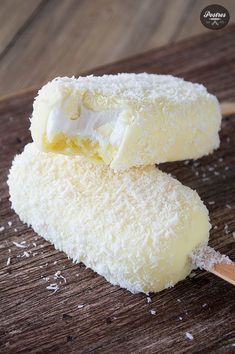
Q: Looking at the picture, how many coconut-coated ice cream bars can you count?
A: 2